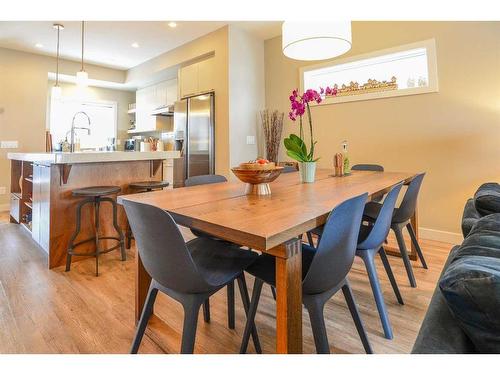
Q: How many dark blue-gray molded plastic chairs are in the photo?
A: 7